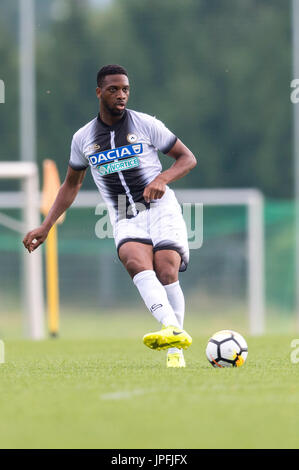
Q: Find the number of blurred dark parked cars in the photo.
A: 0